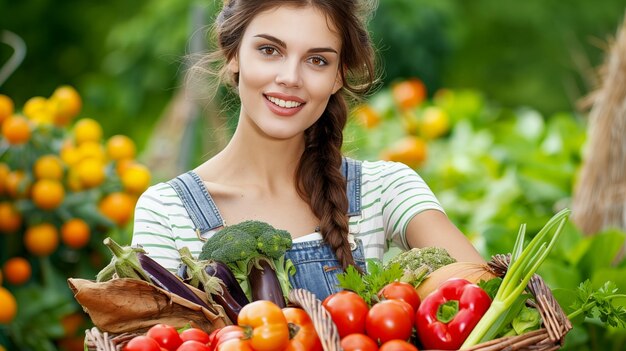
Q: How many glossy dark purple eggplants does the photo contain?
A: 4